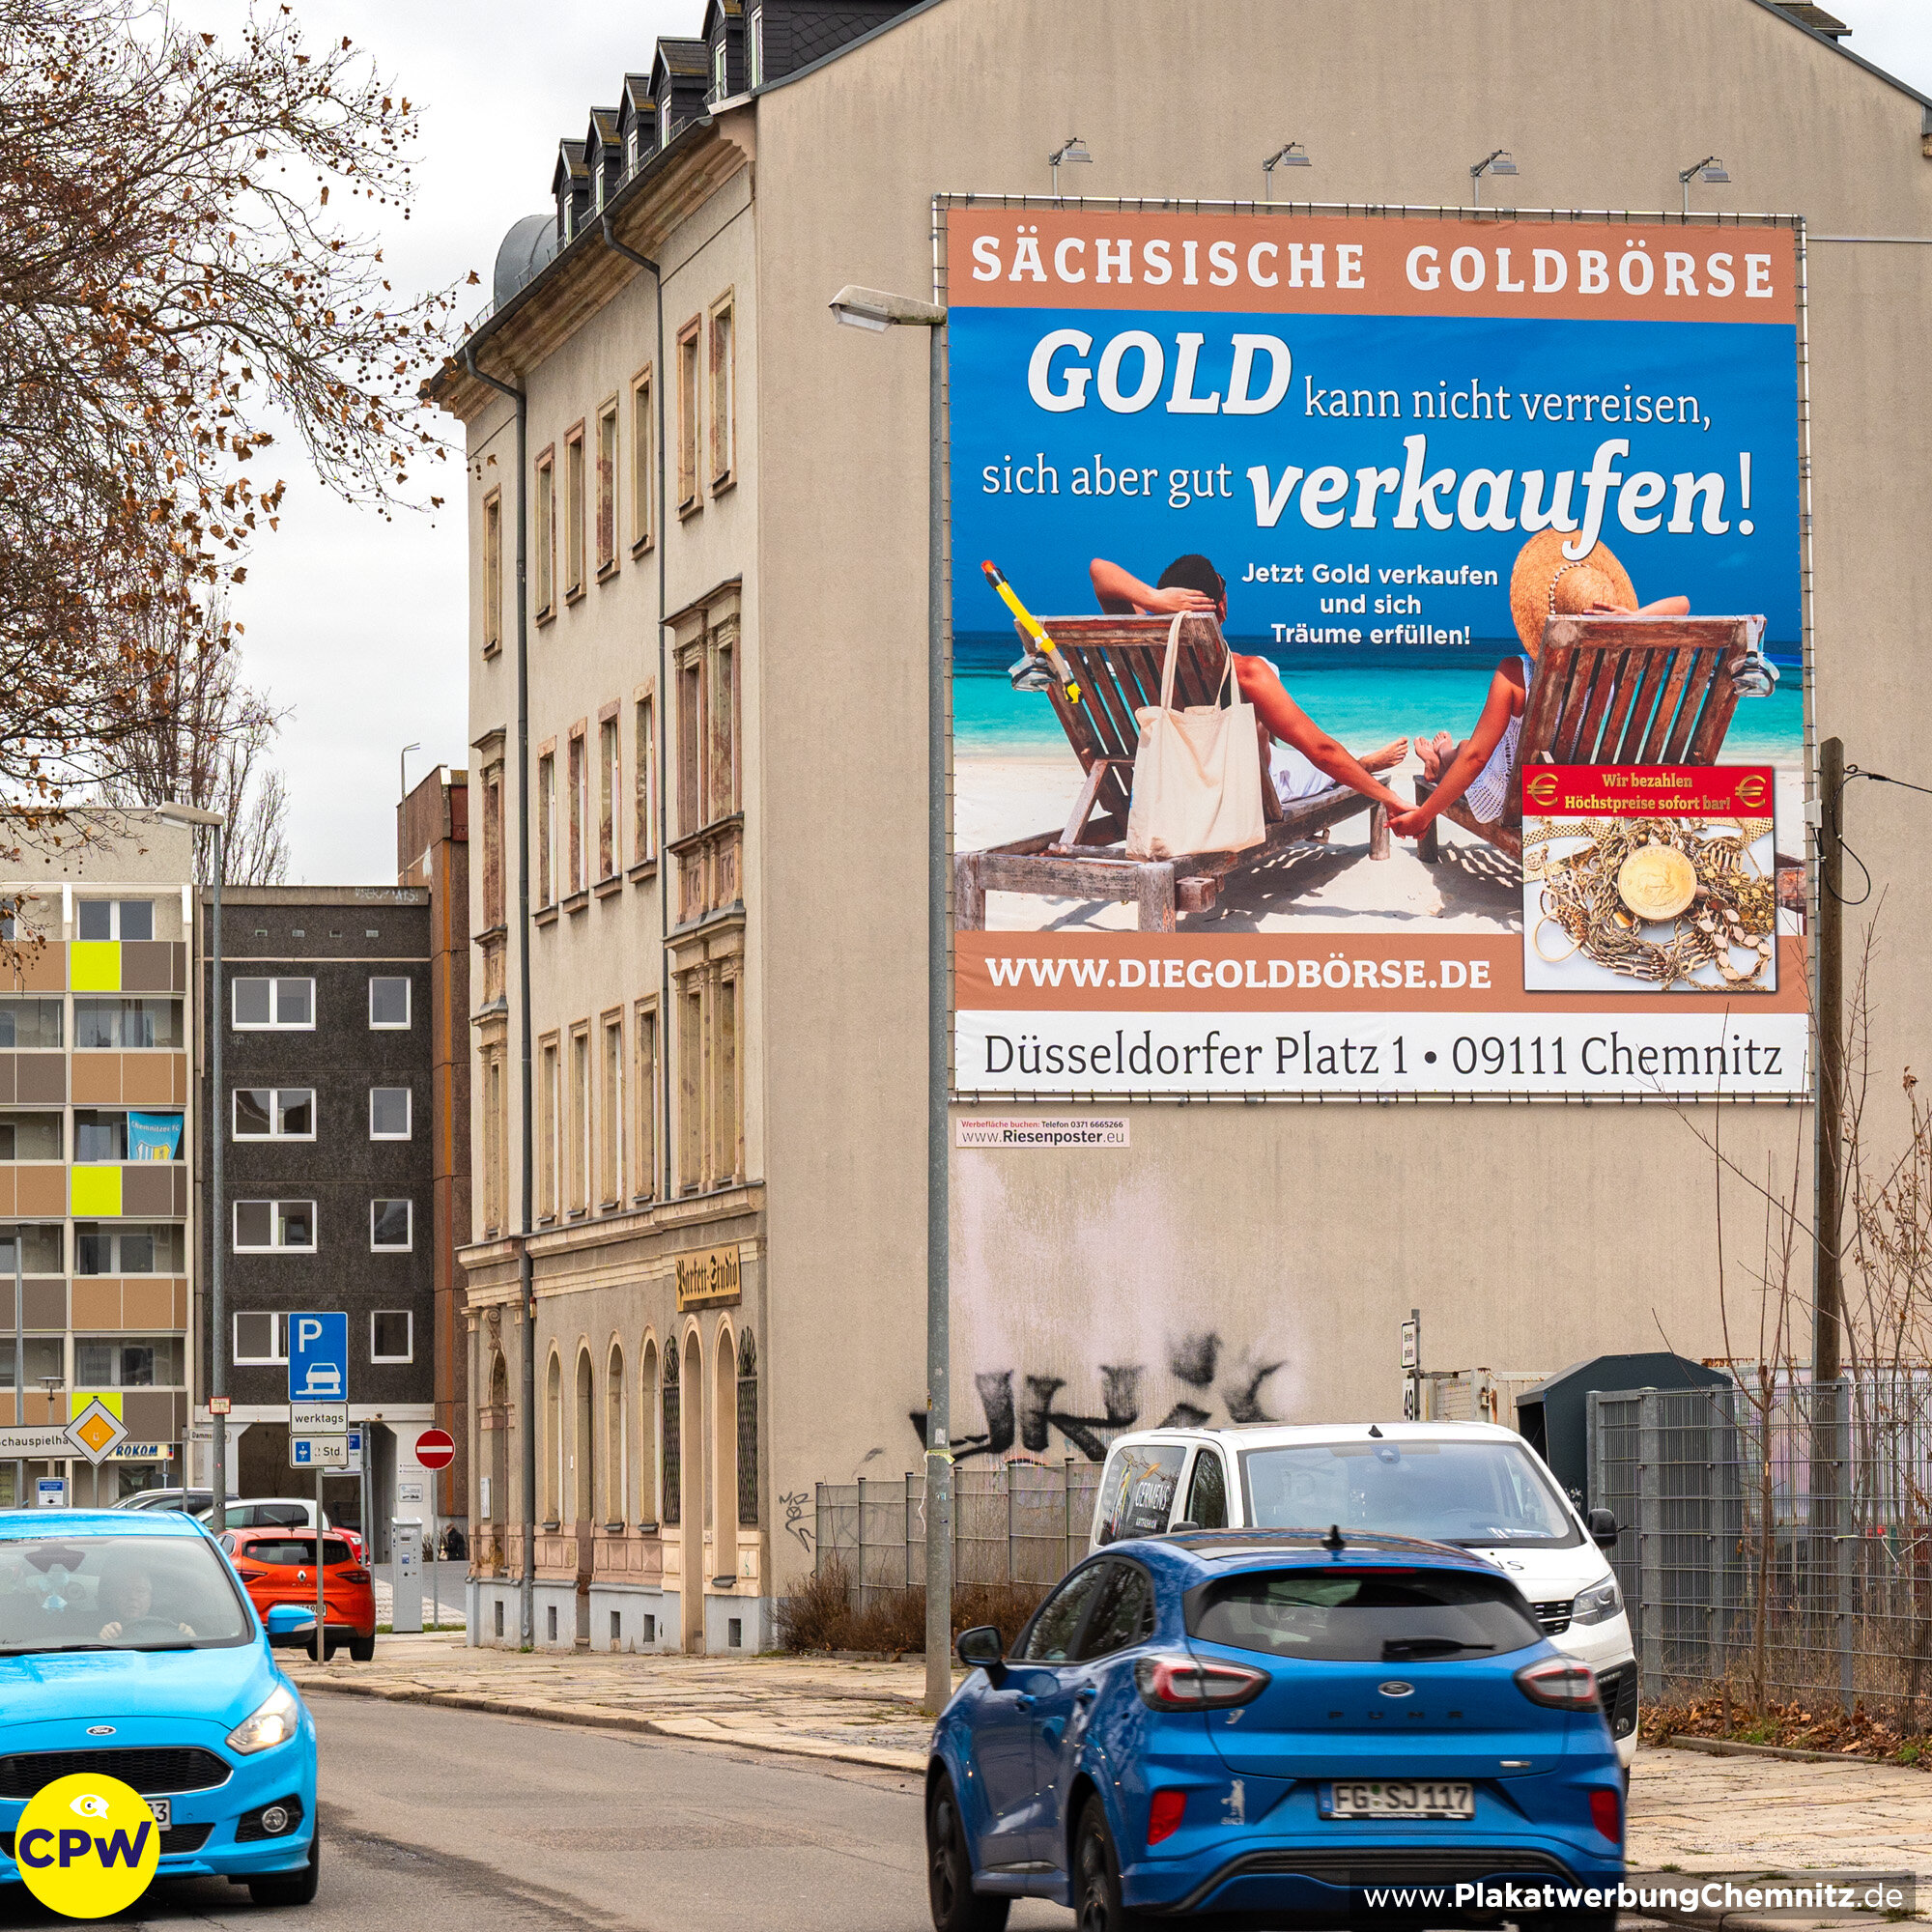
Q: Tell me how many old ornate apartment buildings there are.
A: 1